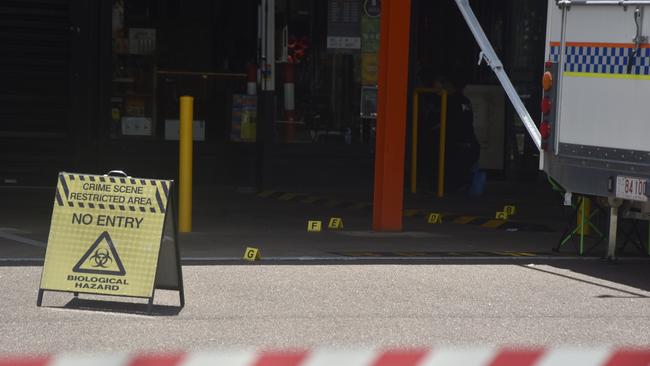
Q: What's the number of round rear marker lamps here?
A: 3